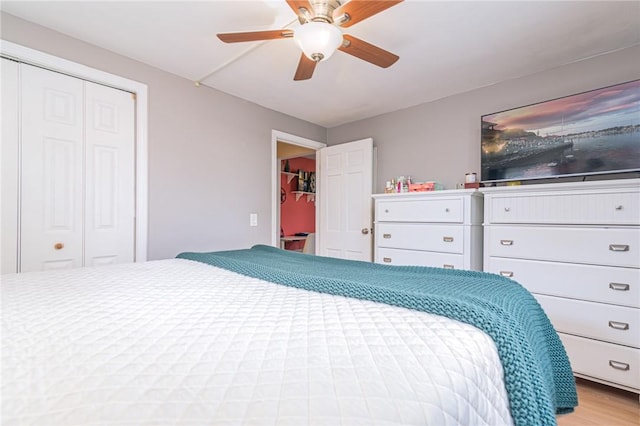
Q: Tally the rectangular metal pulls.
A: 10